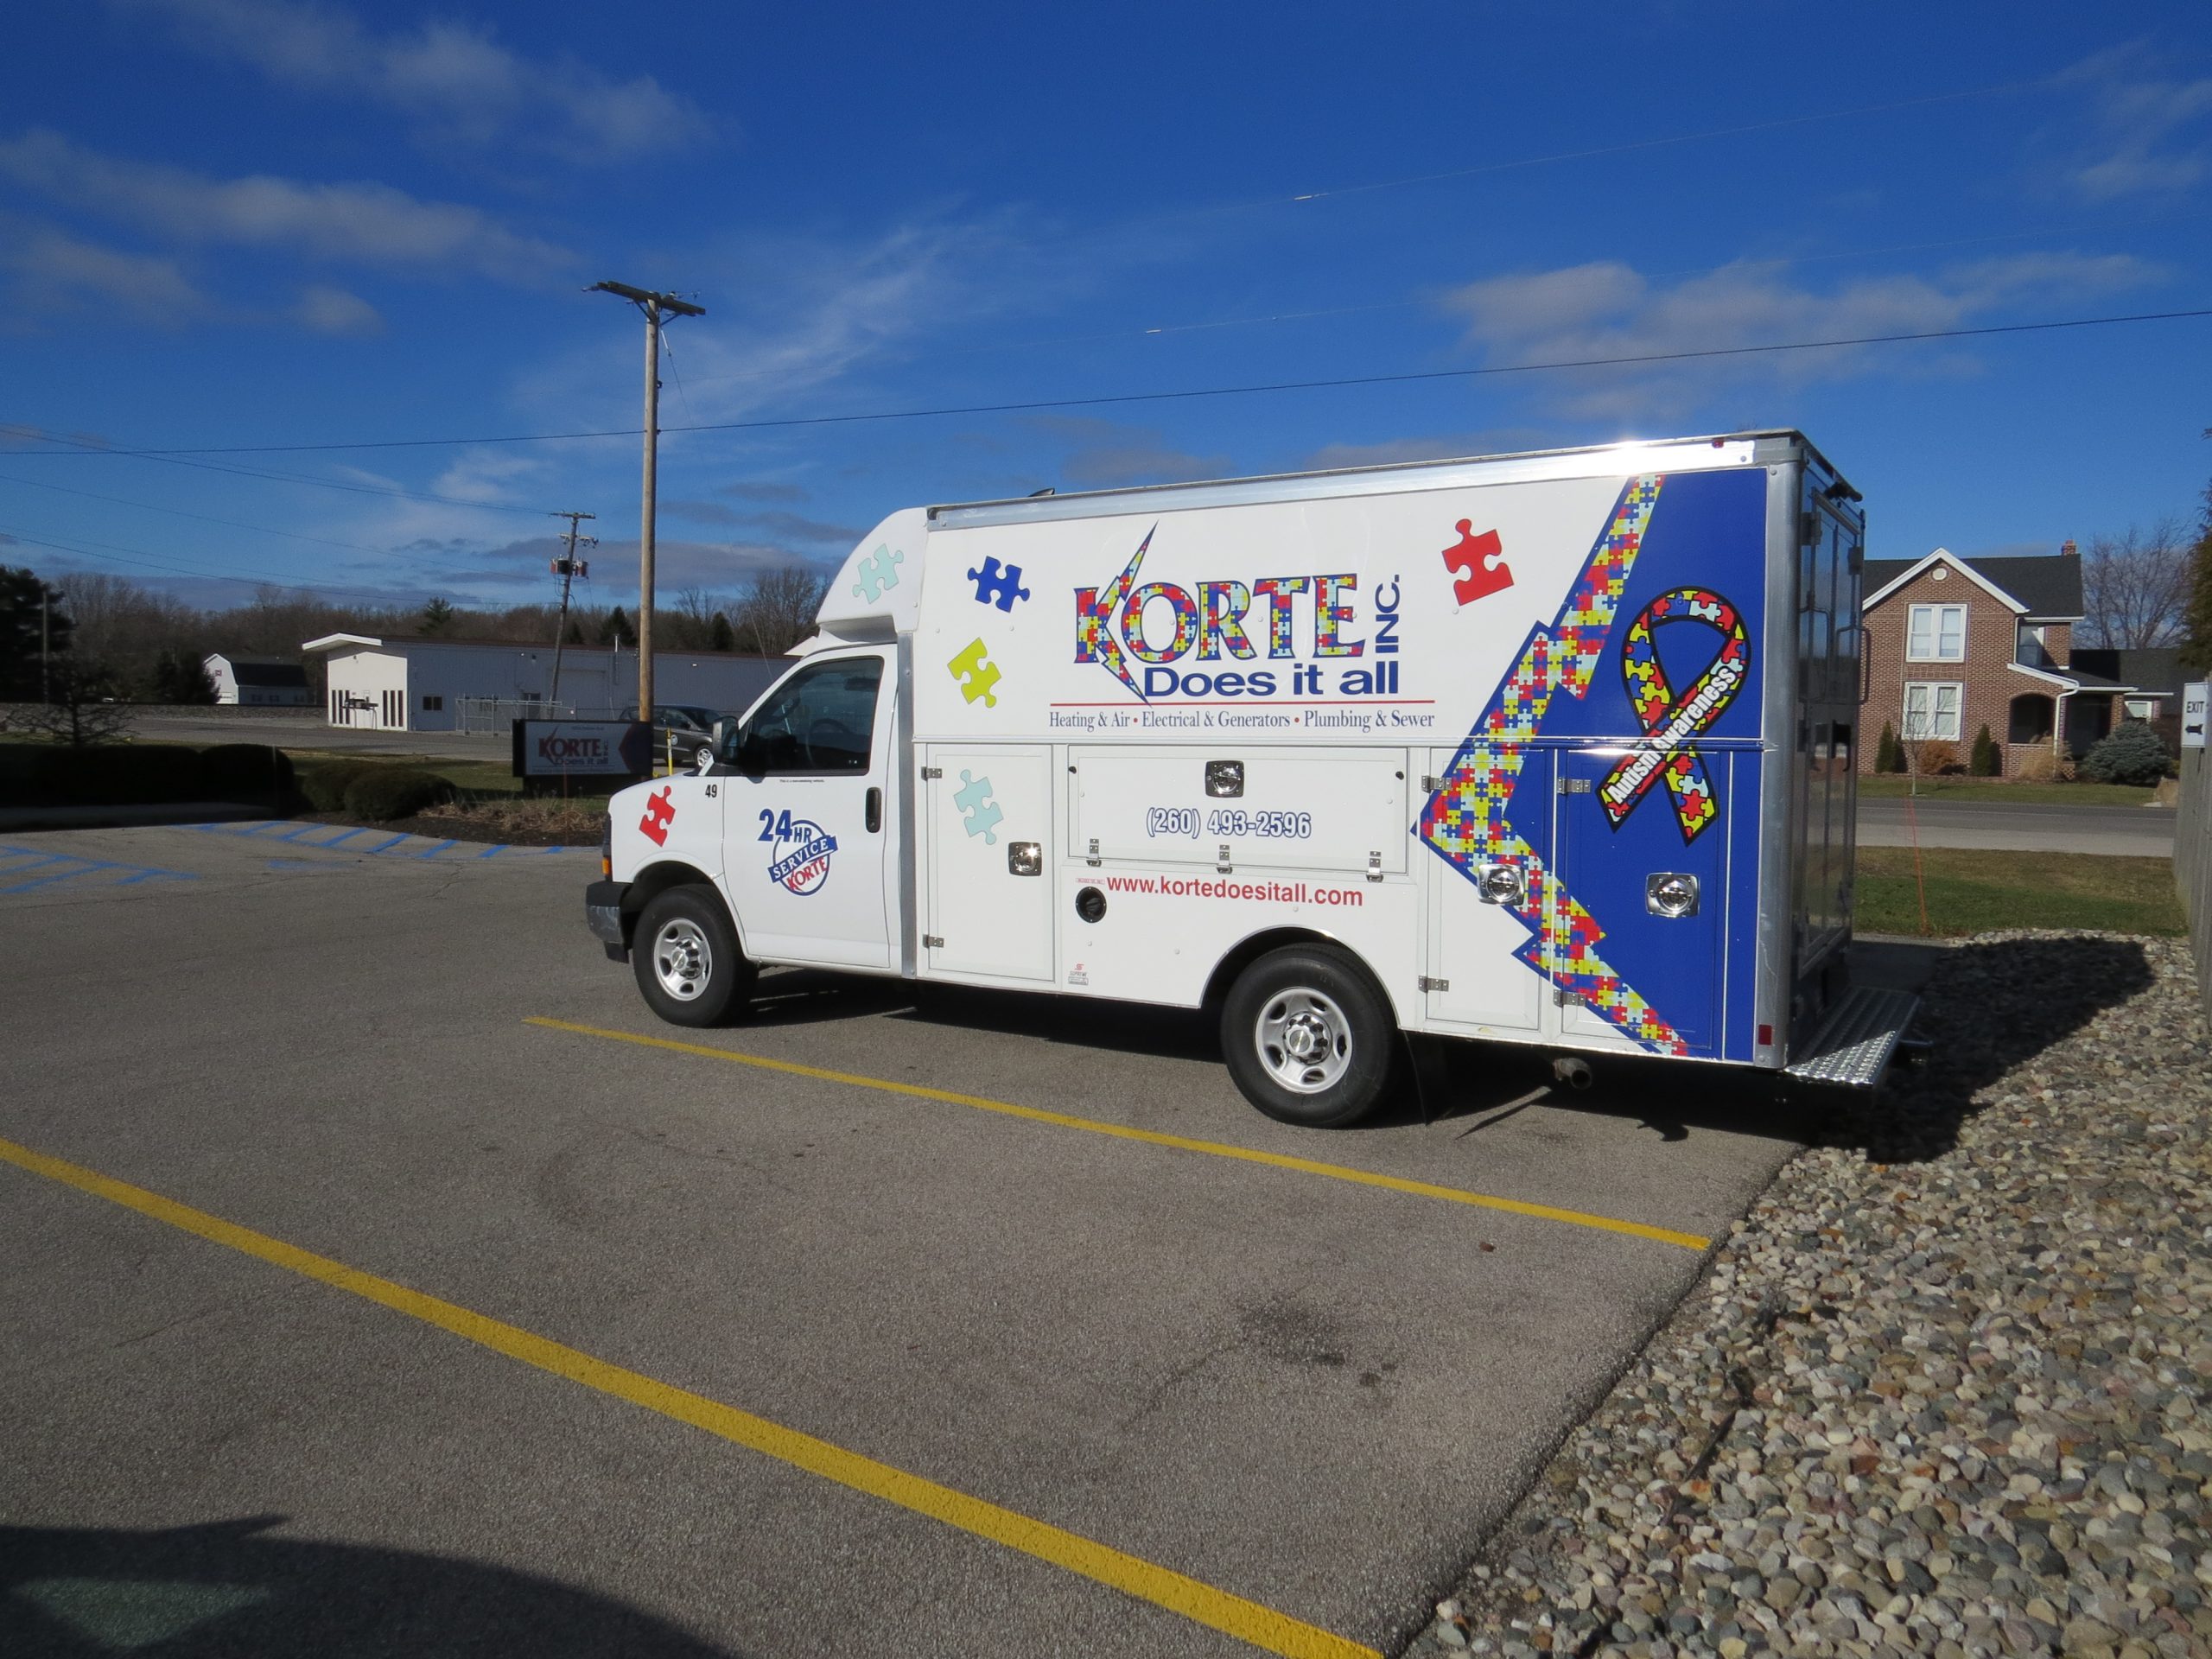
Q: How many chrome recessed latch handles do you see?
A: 4